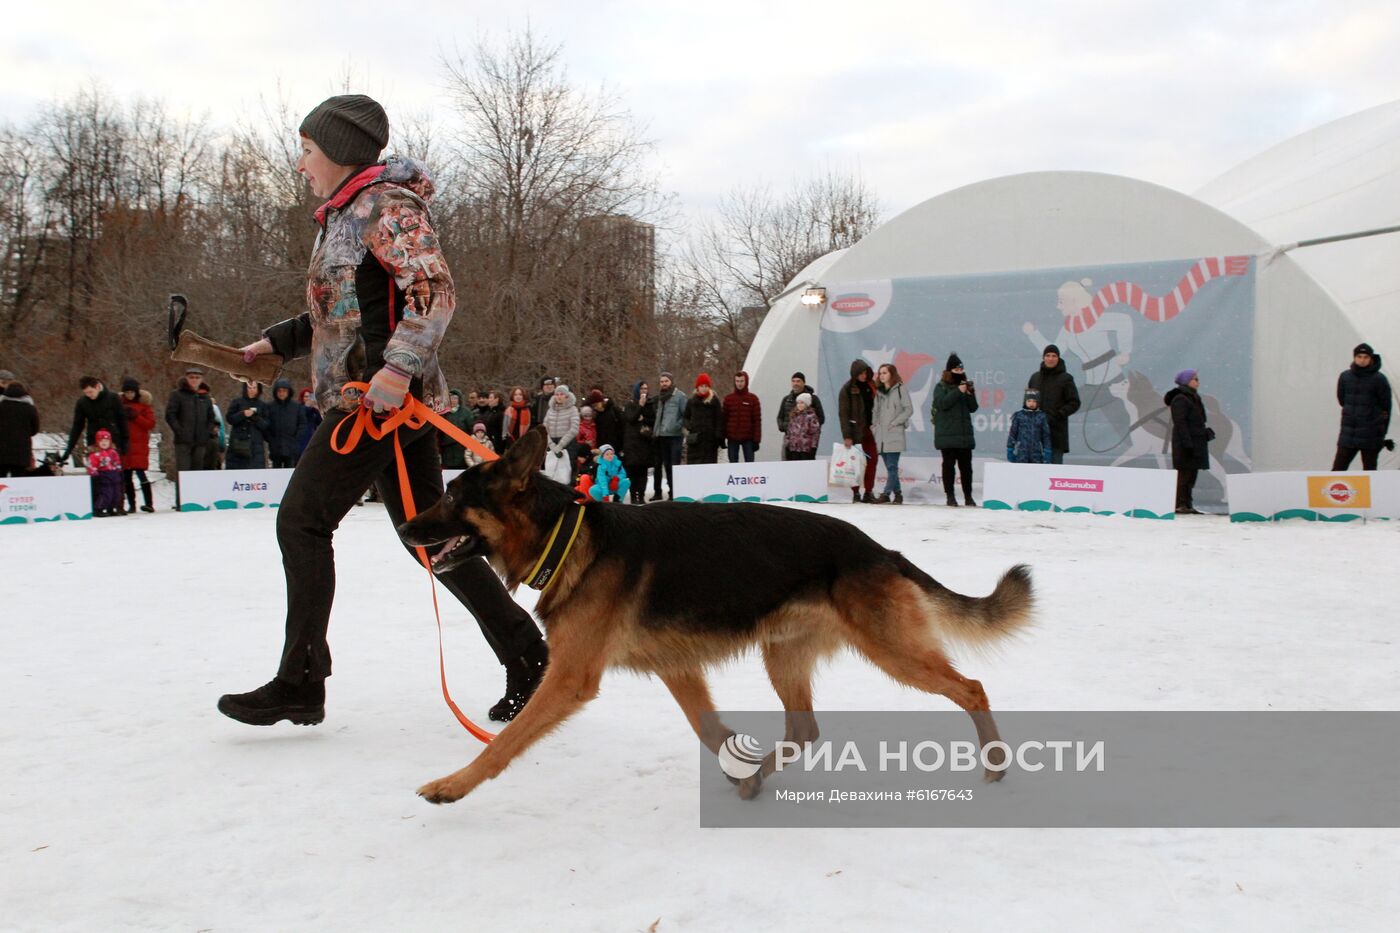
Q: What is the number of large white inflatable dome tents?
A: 2